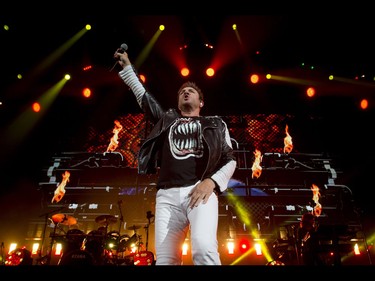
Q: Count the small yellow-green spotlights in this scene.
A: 8